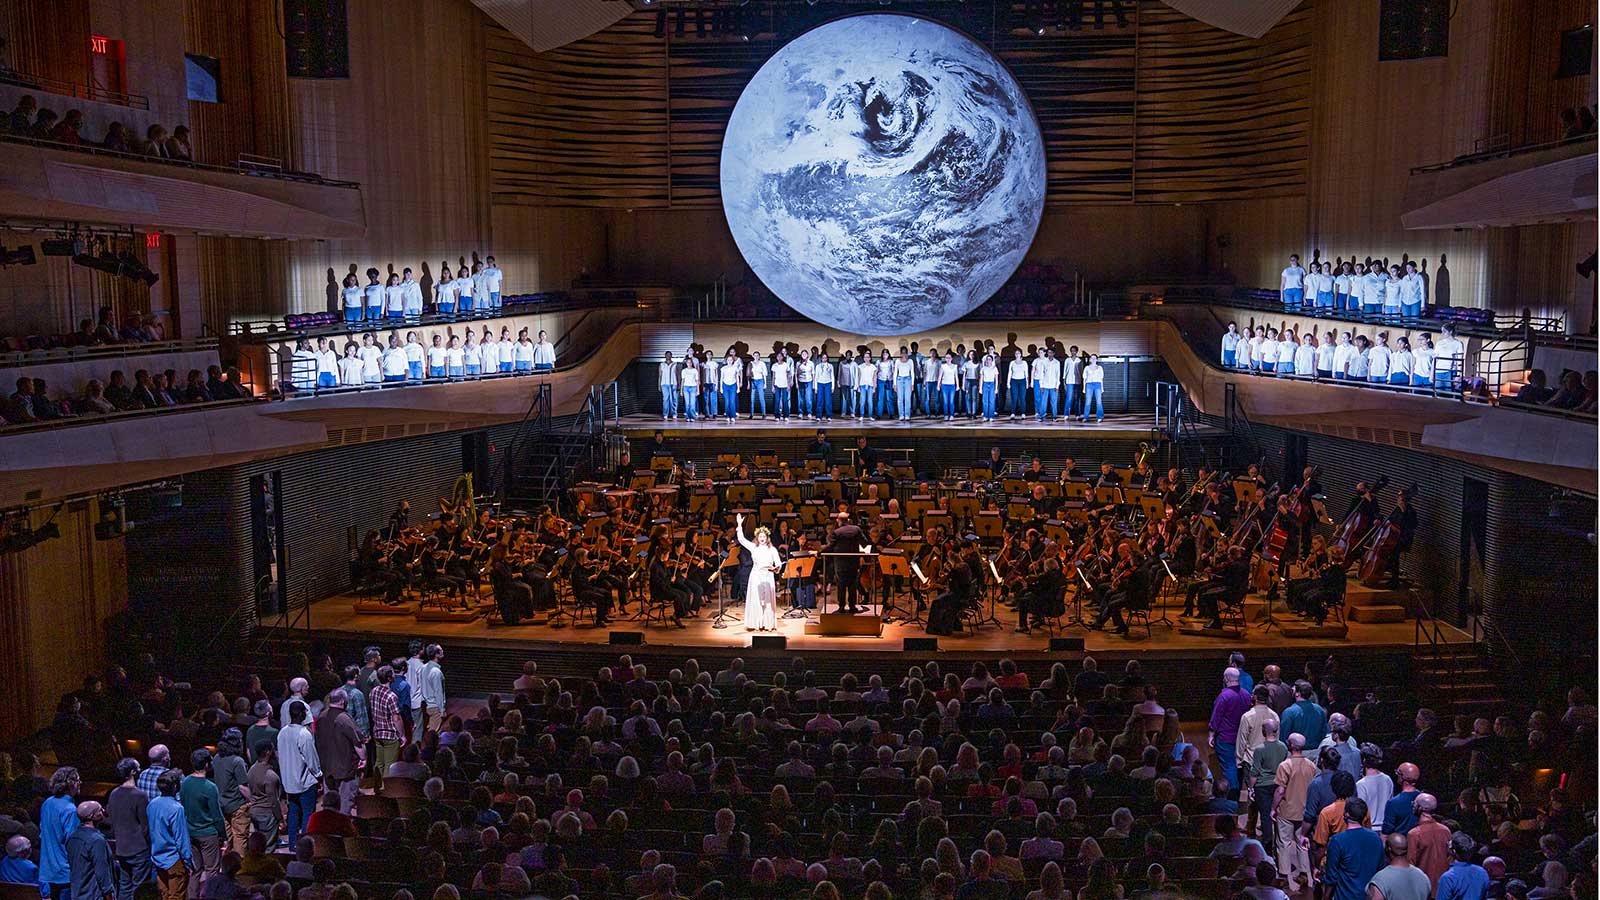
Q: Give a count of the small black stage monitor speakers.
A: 4